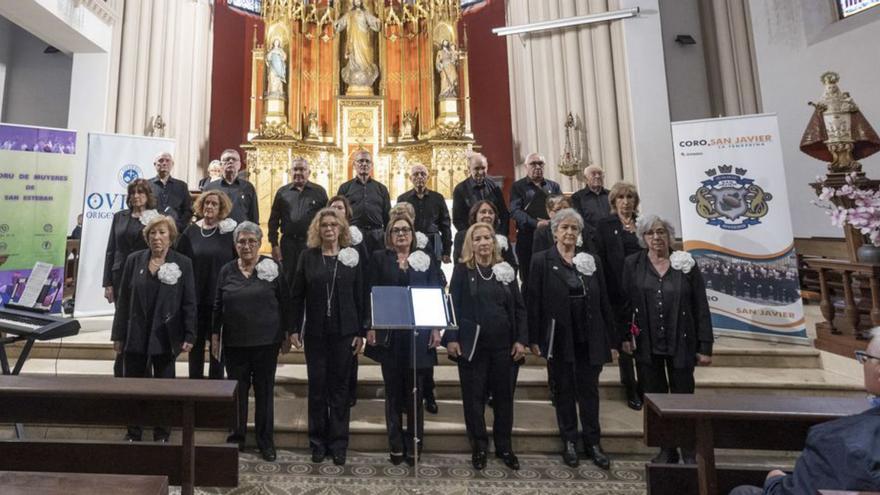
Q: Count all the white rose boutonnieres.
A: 13